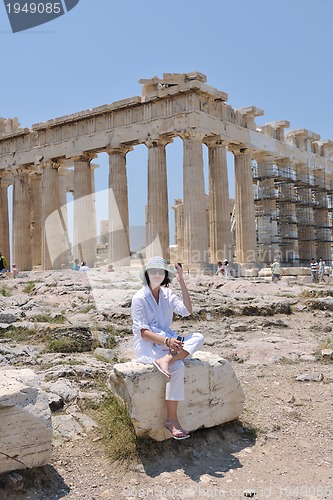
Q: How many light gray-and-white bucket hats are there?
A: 1